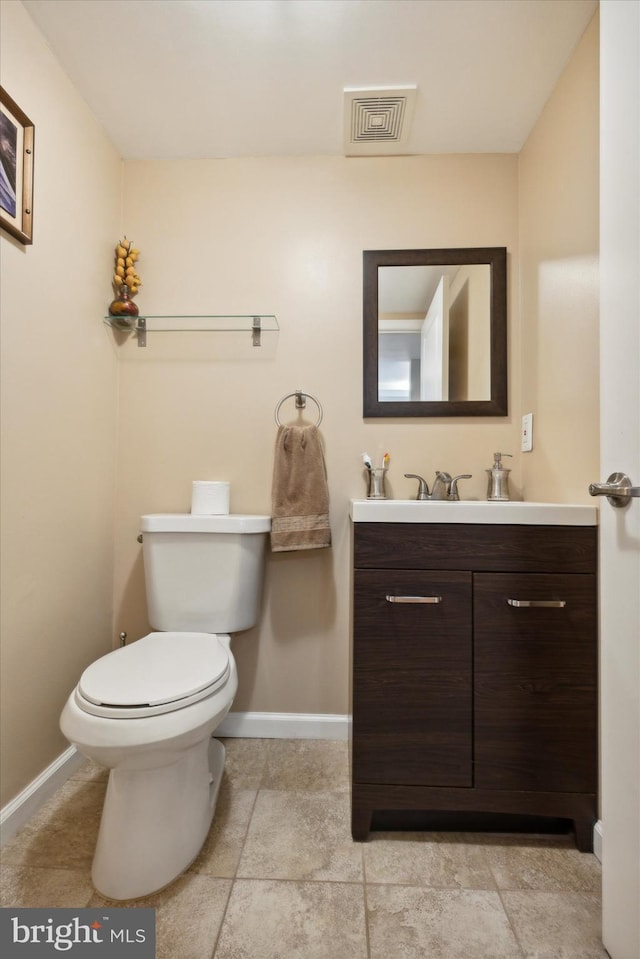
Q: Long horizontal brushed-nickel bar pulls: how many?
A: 2